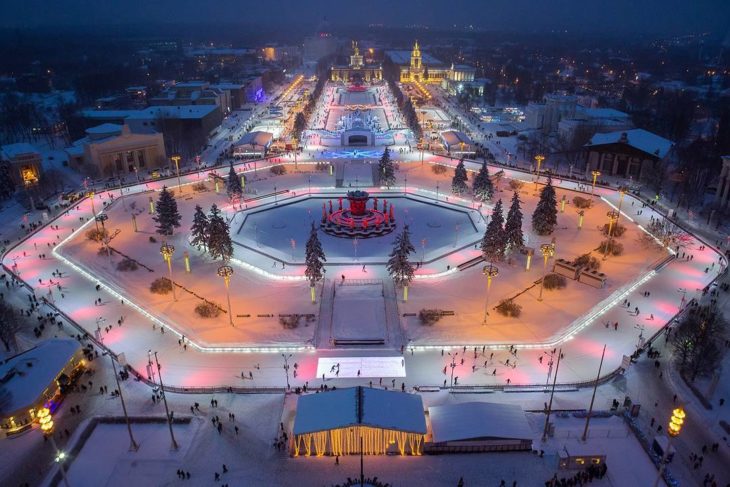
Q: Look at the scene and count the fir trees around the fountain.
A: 12